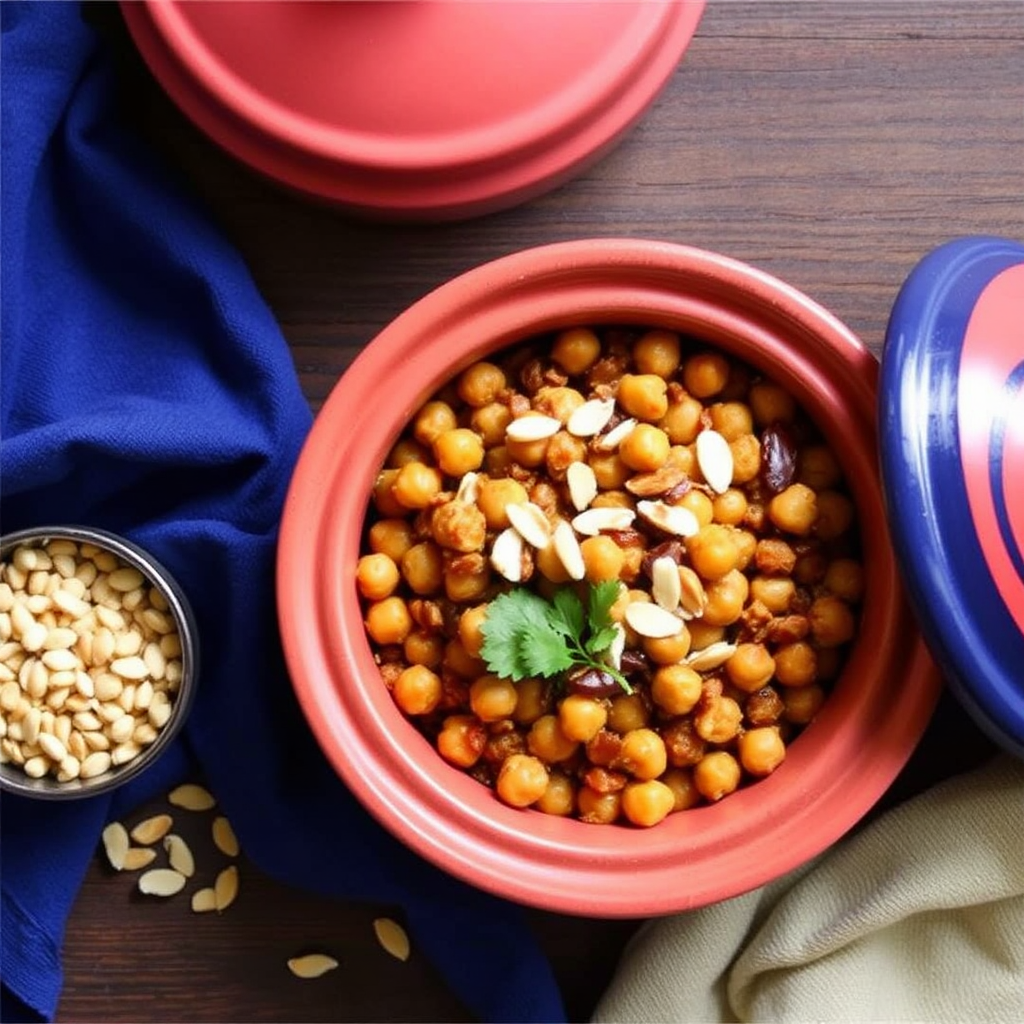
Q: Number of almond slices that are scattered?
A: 11